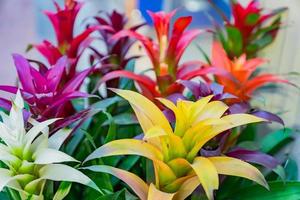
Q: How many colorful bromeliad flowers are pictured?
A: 9